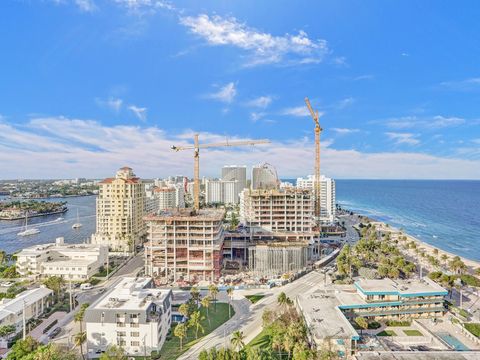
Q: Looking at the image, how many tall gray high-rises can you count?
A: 2